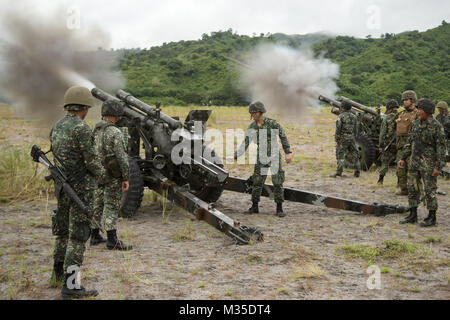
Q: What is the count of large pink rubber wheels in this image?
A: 0